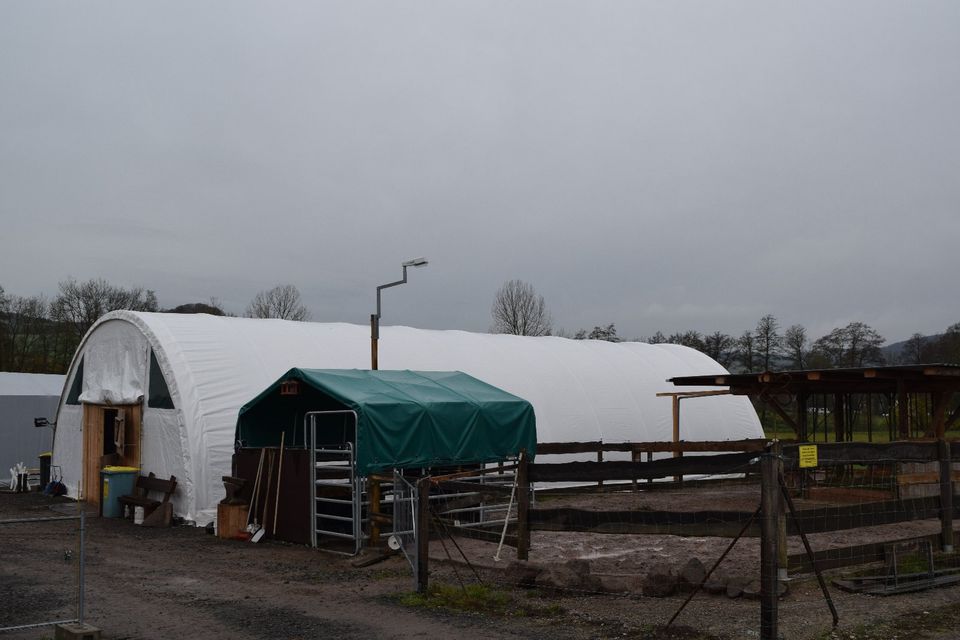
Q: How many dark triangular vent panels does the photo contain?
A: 2